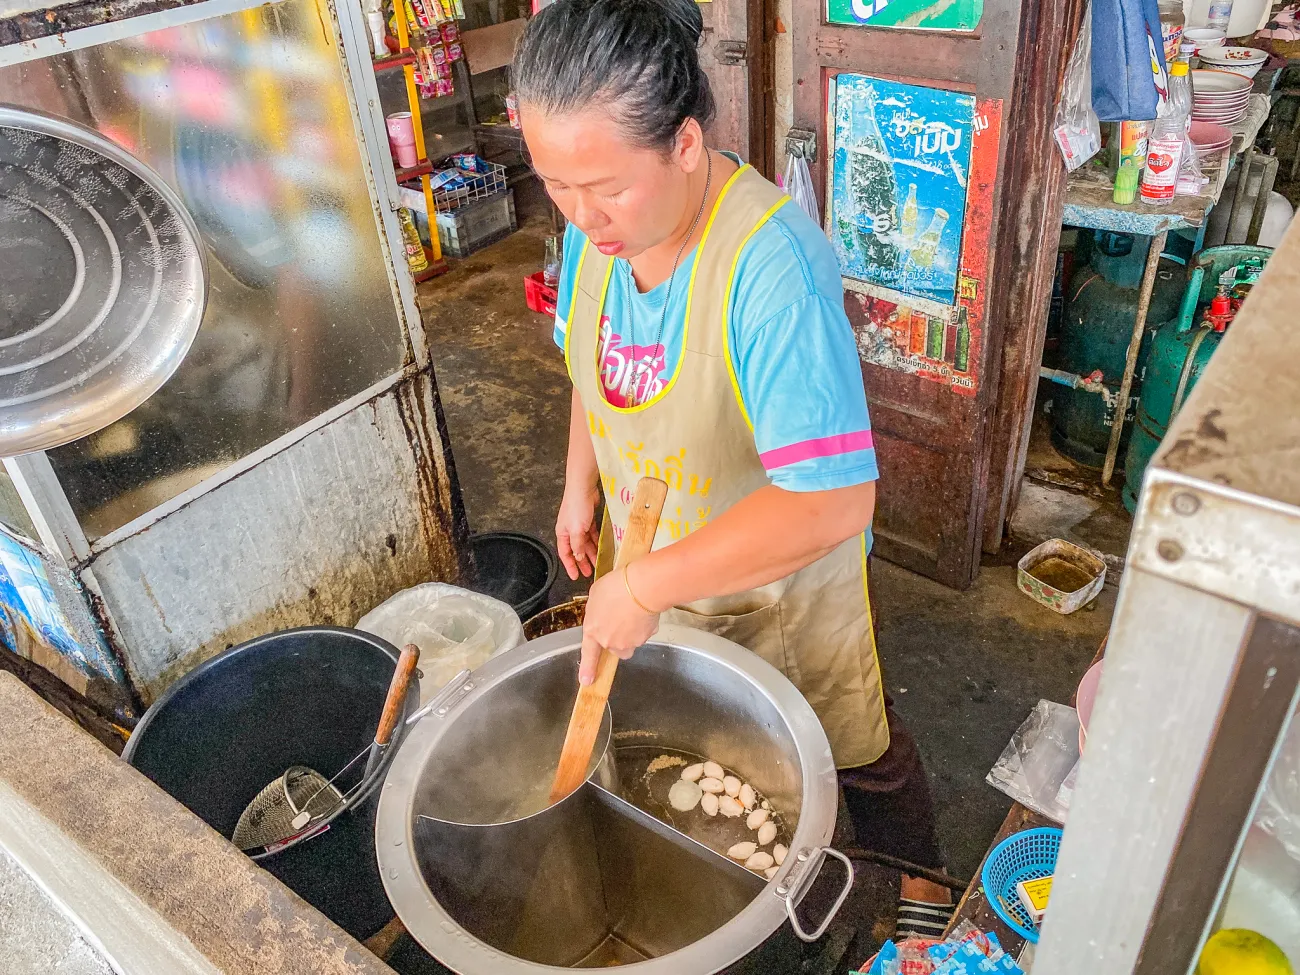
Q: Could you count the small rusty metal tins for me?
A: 1